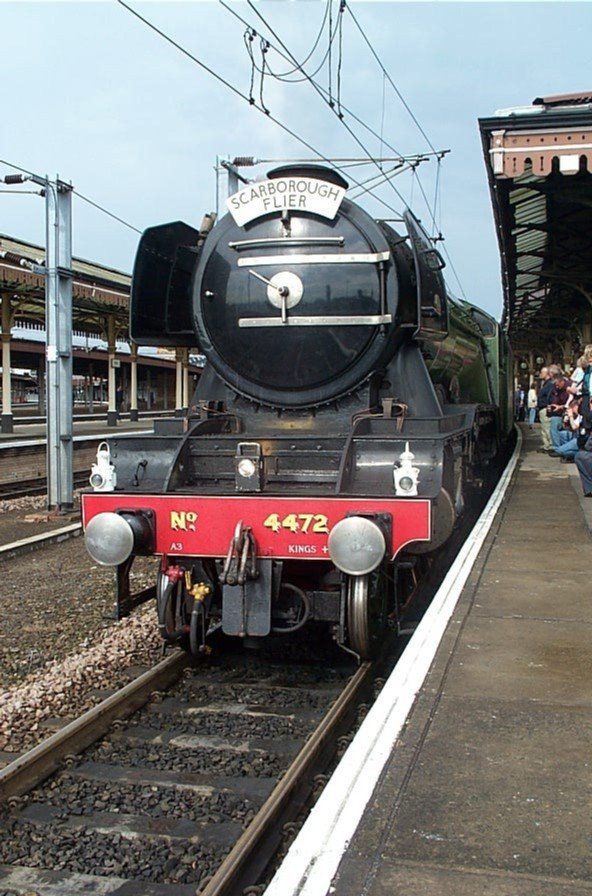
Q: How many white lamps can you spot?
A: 2